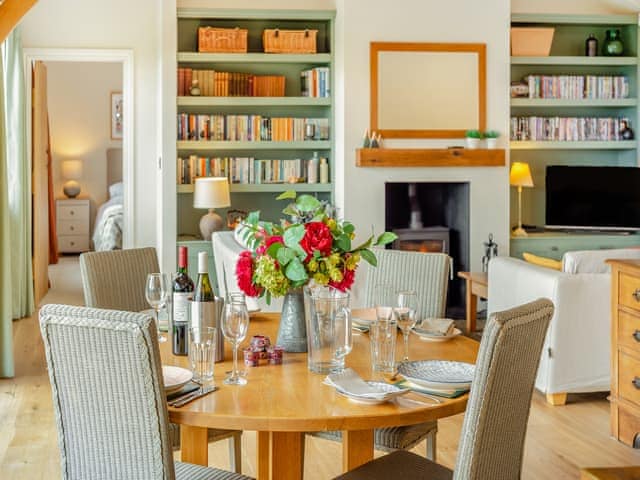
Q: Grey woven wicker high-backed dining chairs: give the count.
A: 4